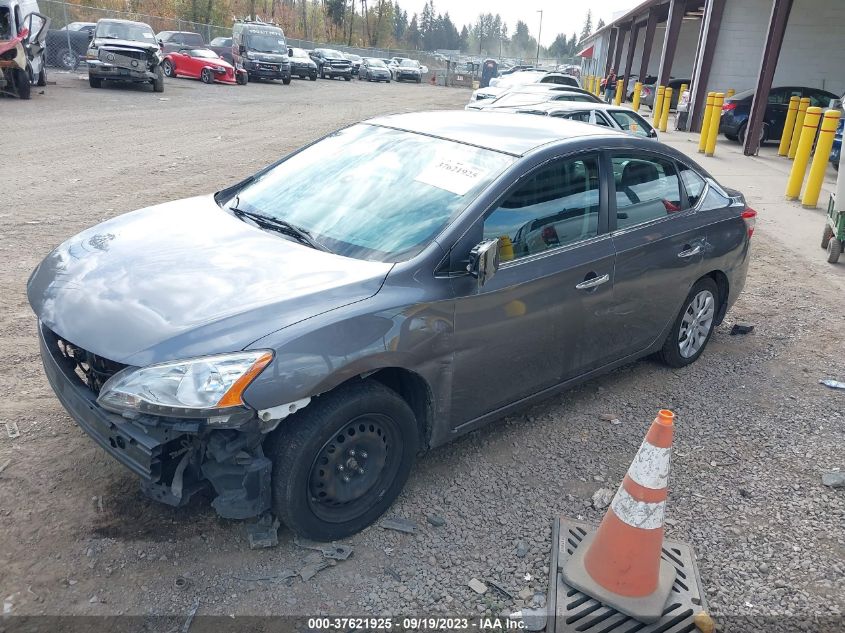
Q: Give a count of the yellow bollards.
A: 15